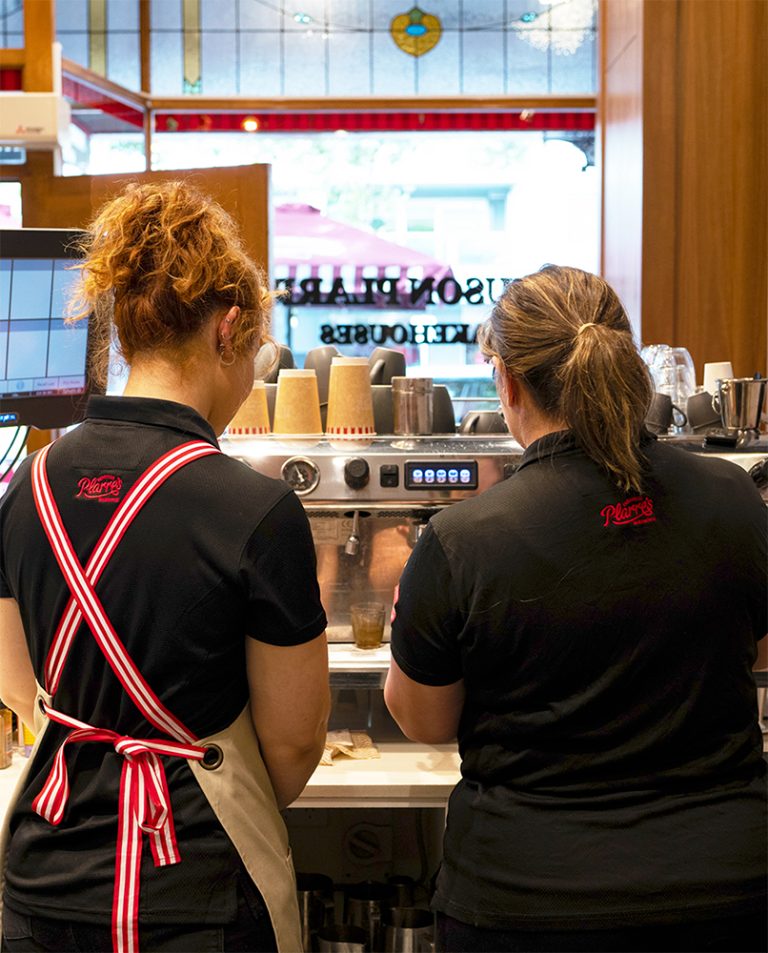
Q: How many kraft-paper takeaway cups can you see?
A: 3